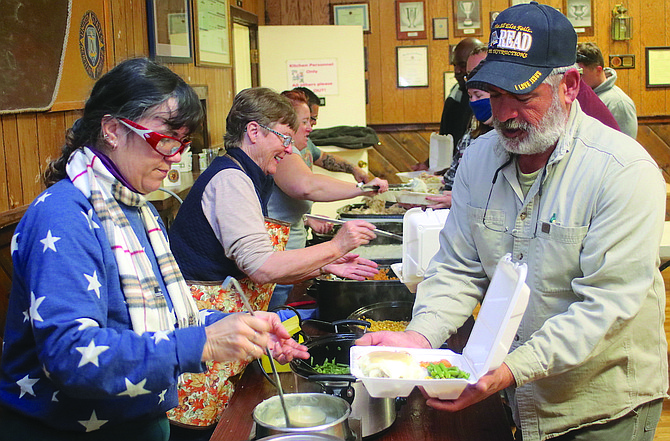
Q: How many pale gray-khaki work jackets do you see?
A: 1